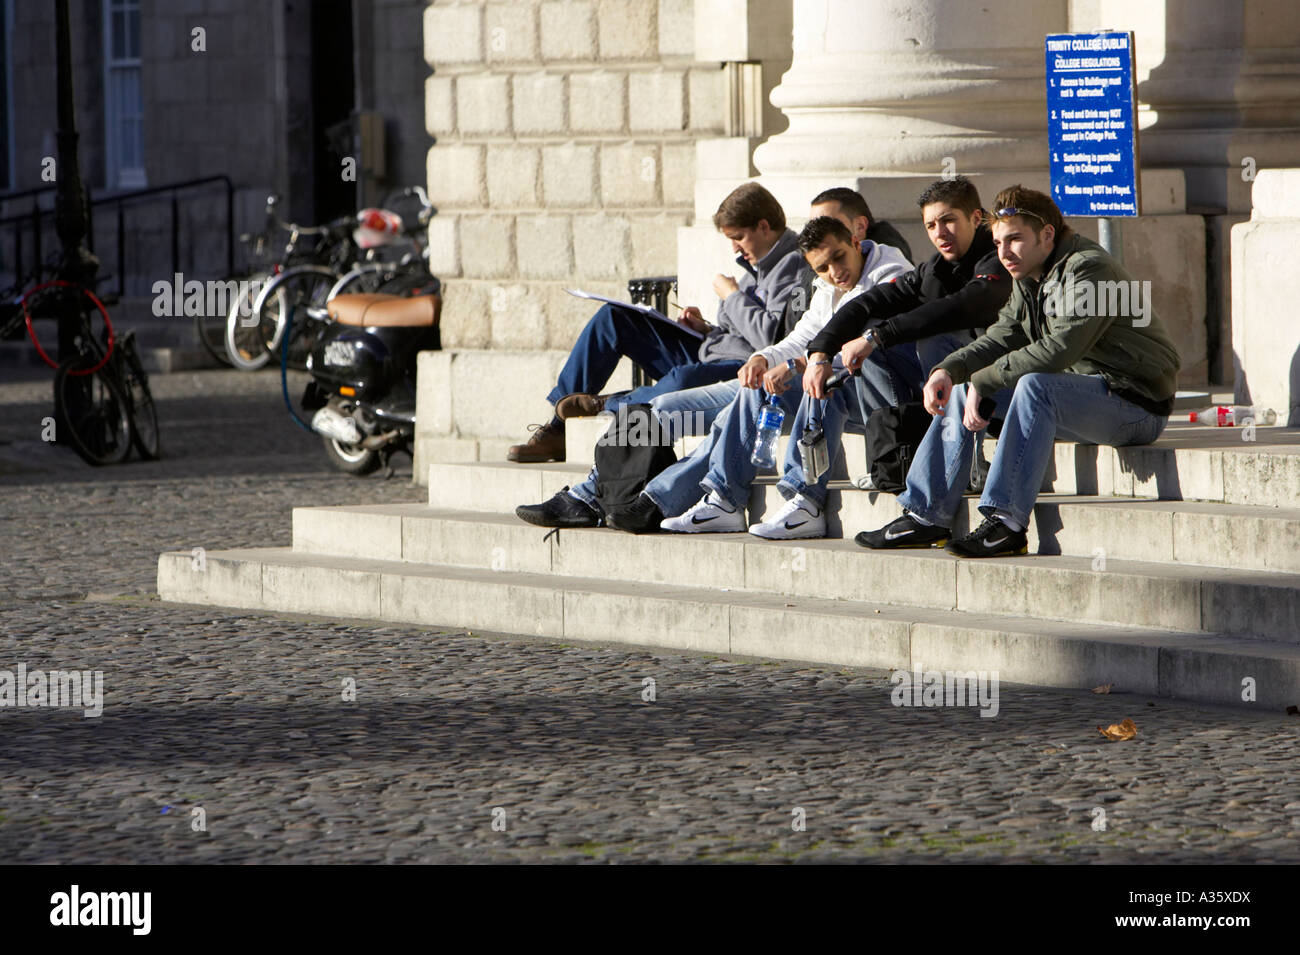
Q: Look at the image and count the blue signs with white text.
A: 1